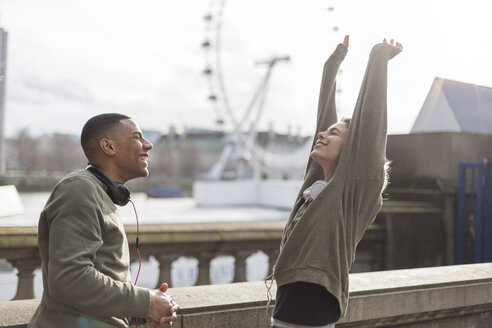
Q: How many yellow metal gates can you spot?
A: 0